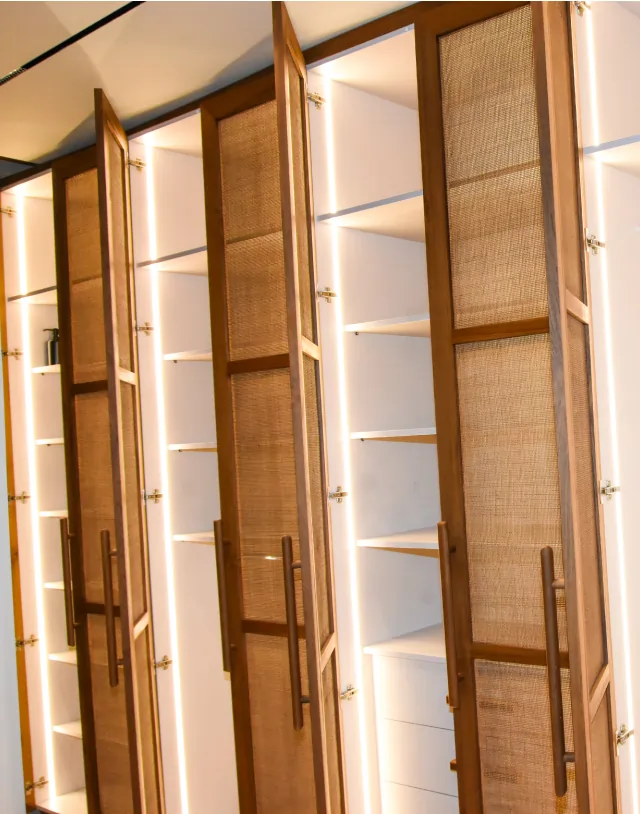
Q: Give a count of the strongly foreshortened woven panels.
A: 9